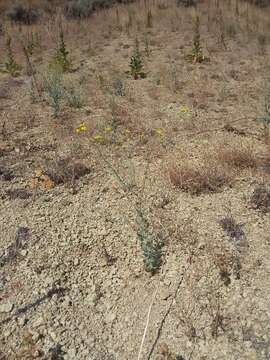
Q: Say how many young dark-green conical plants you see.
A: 4